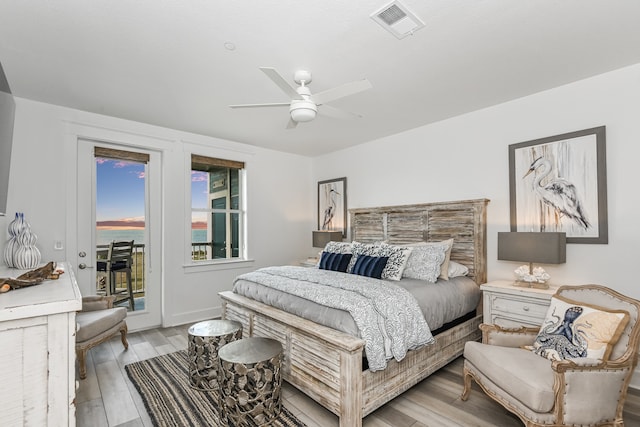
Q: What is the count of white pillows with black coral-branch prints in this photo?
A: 3